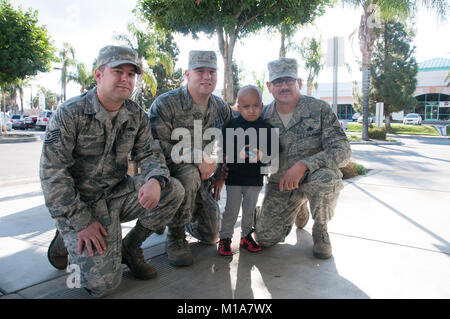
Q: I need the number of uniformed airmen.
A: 3